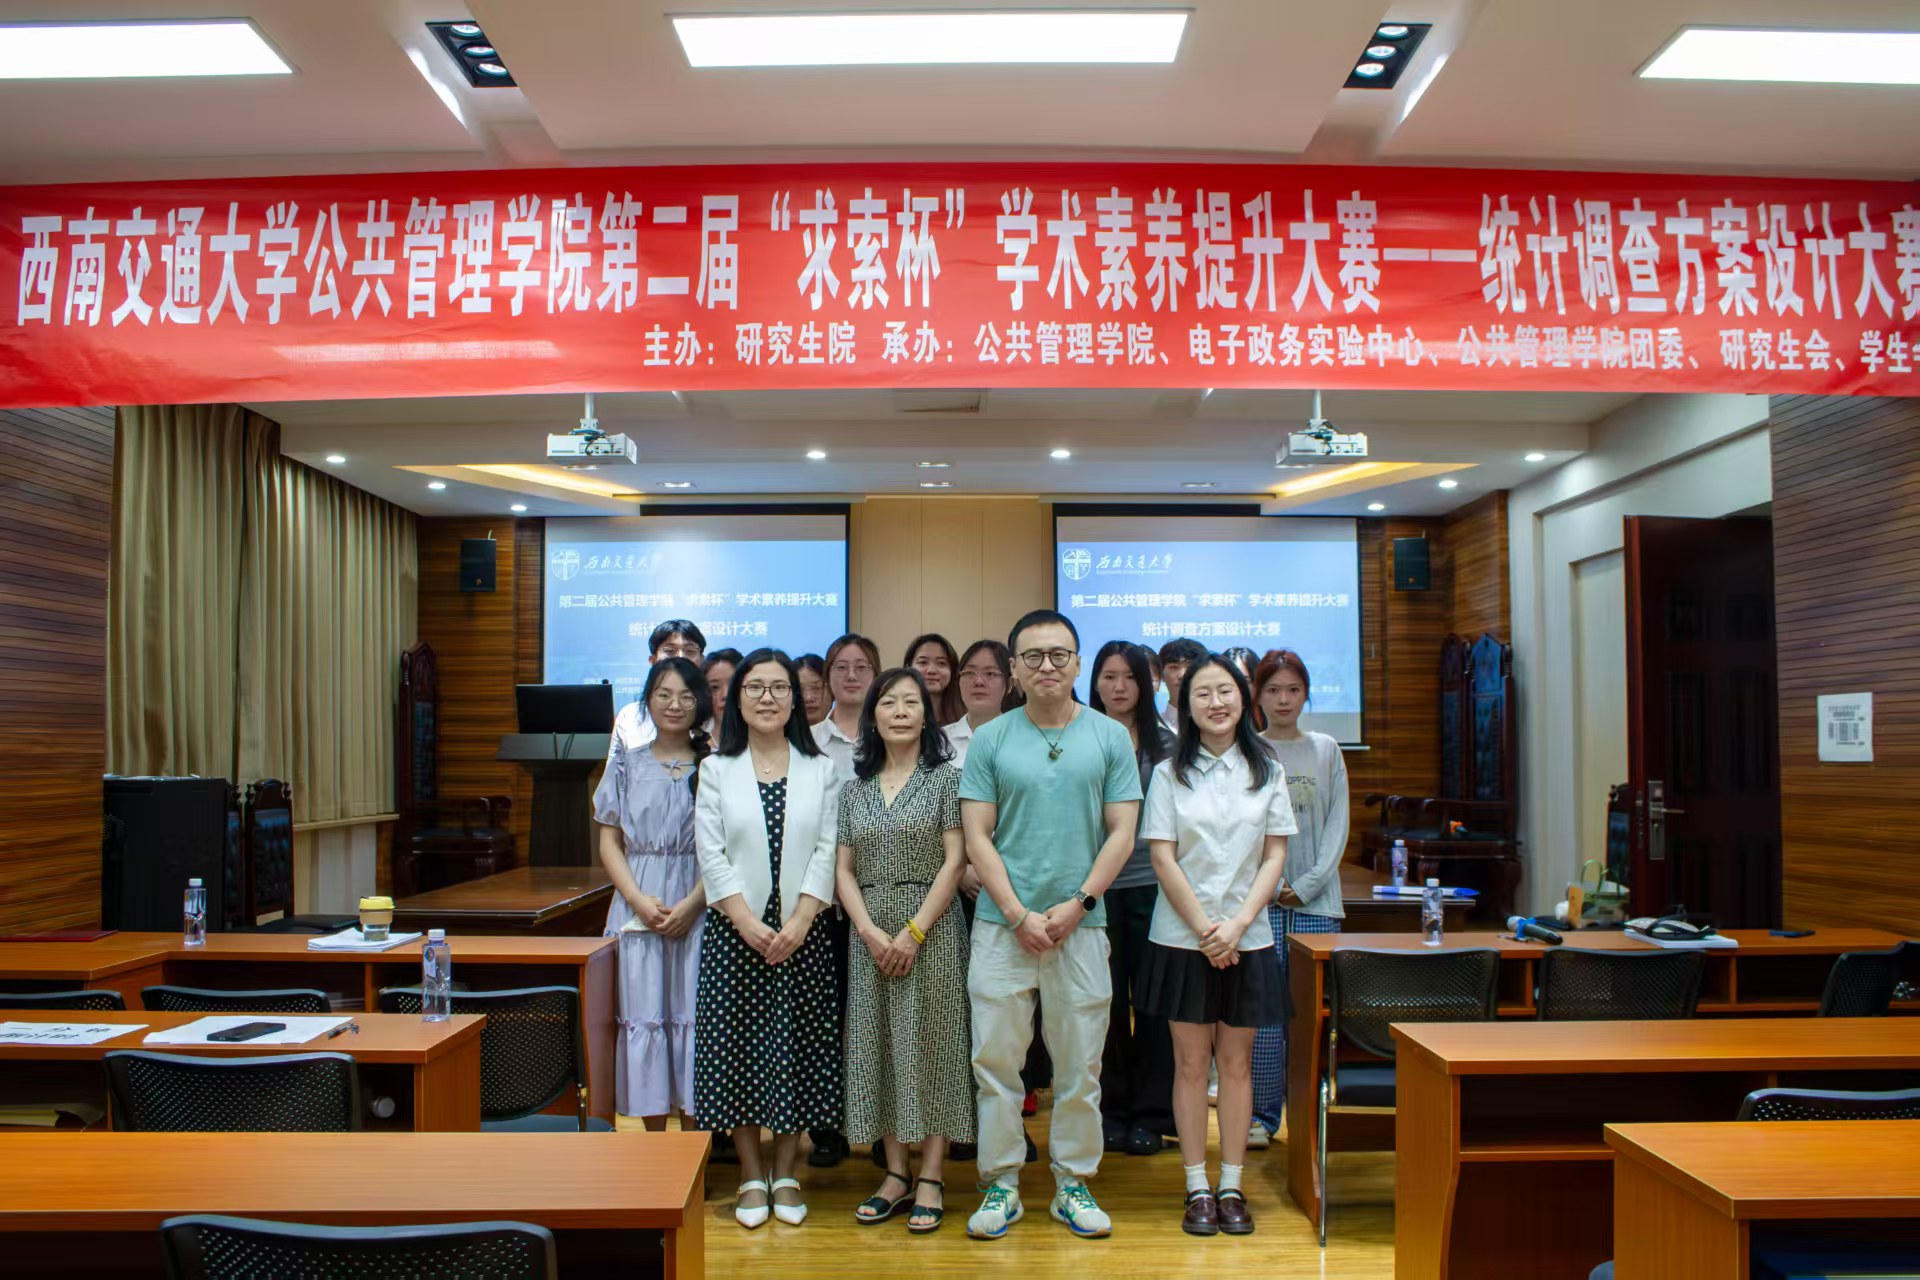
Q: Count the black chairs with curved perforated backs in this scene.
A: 9